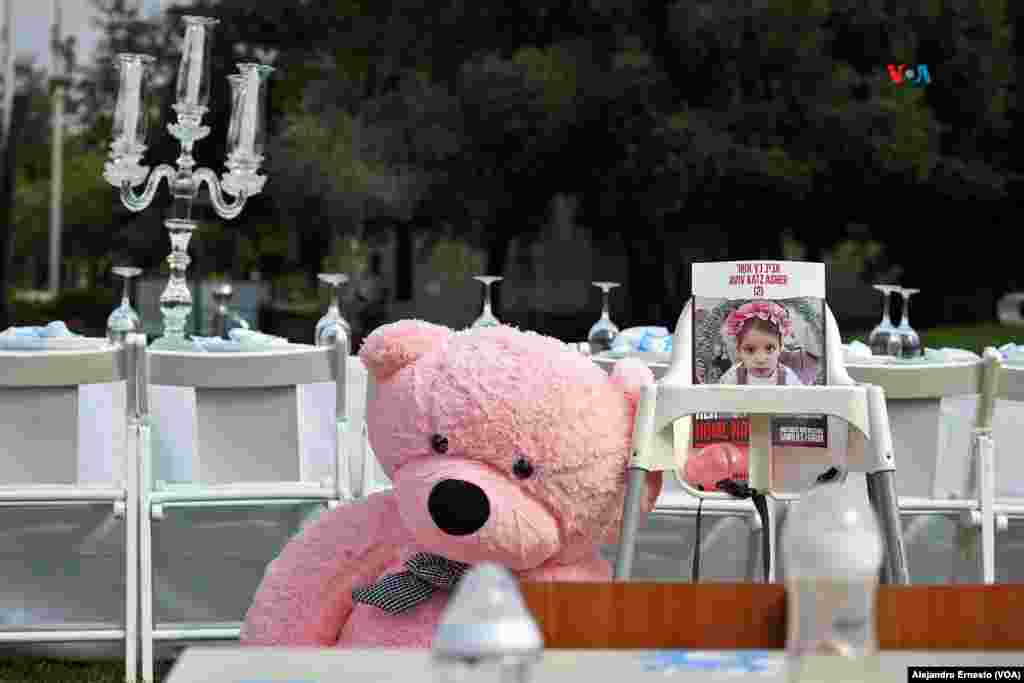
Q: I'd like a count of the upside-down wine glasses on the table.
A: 6